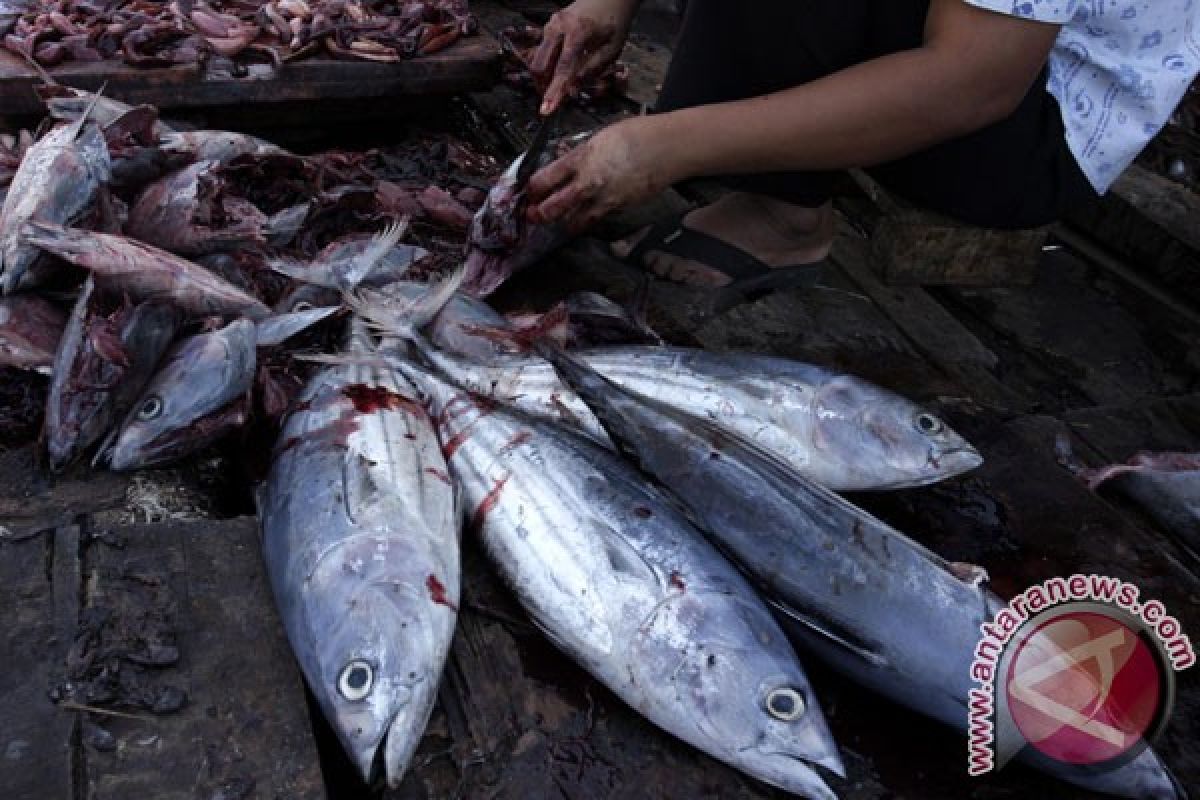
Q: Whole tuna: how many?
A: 4